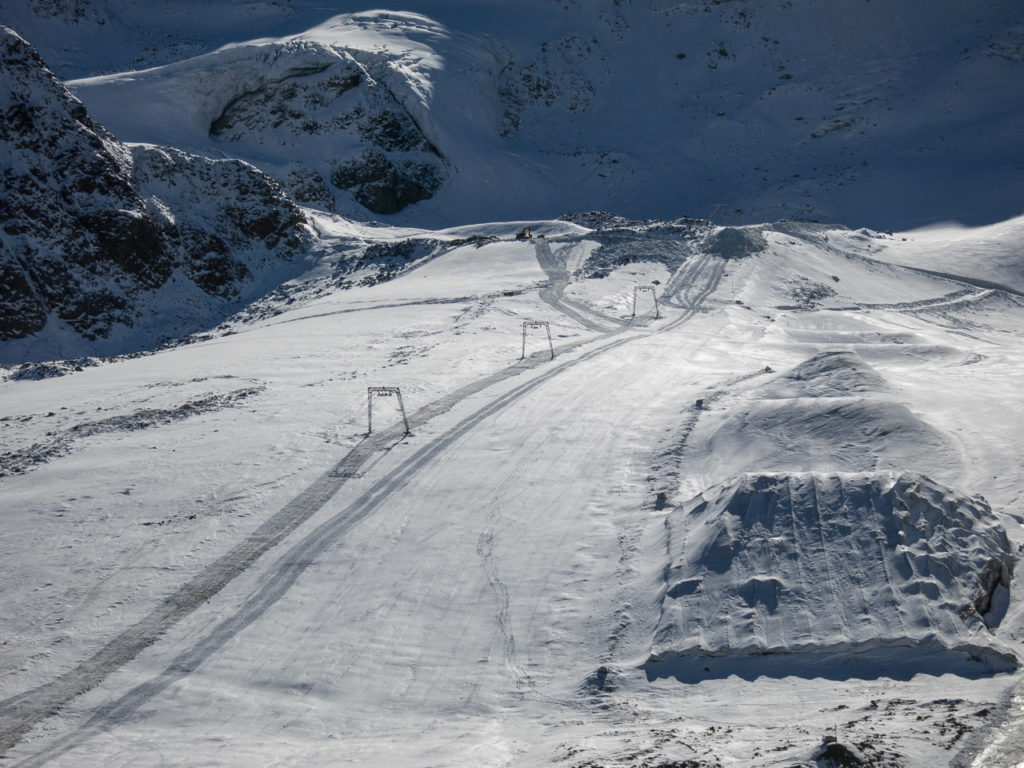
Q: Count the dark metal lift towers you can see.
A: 3